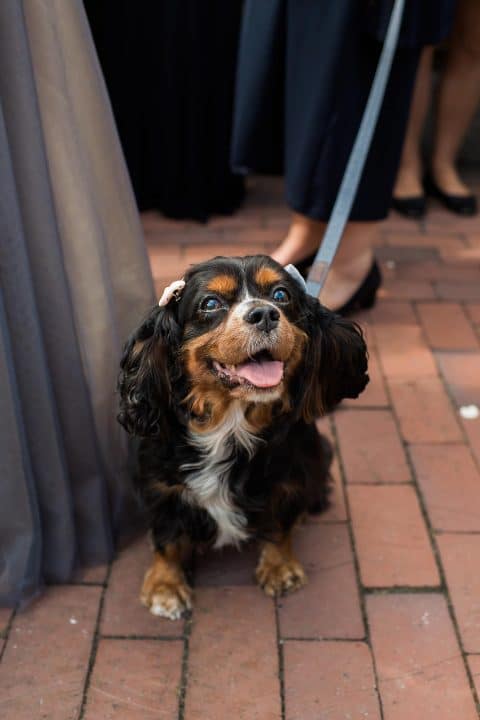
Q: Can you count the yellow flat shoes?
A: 0